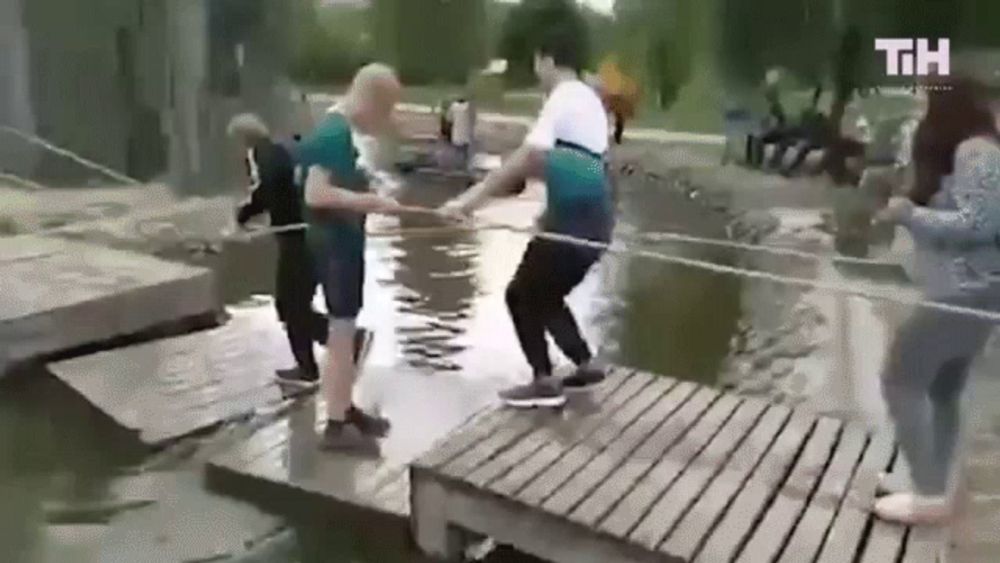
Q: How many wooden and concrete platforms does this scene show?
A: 4